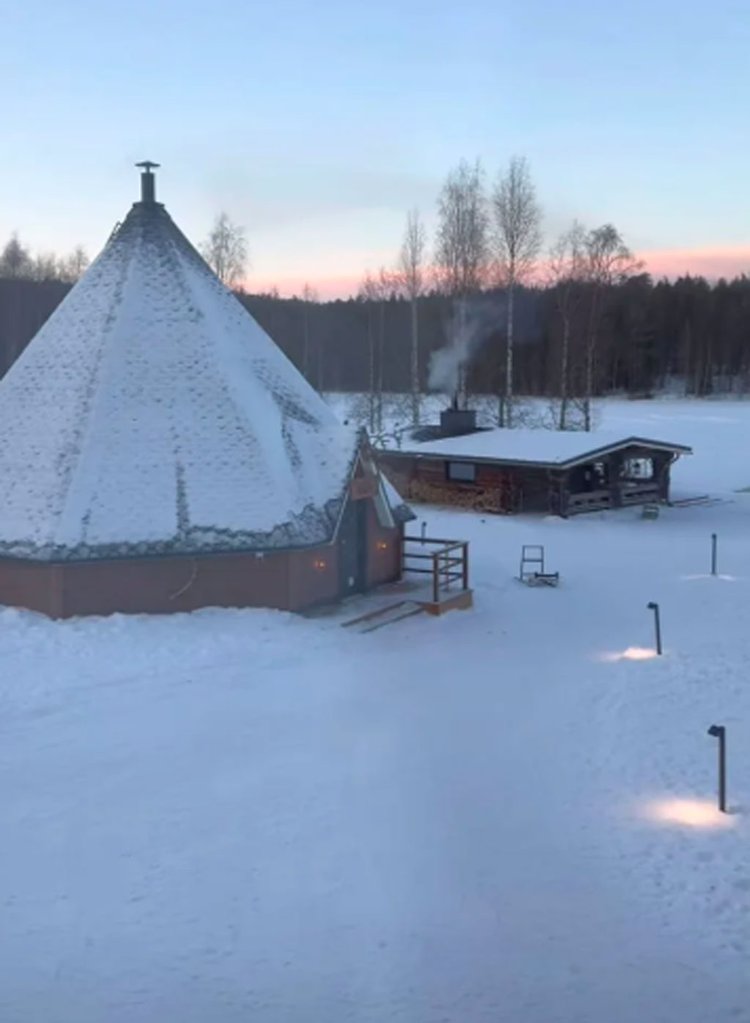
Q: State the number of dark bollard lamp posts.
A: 3